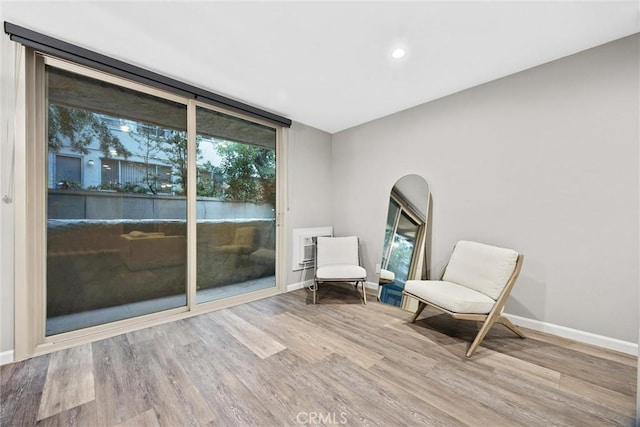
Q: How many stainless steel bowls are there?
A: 0